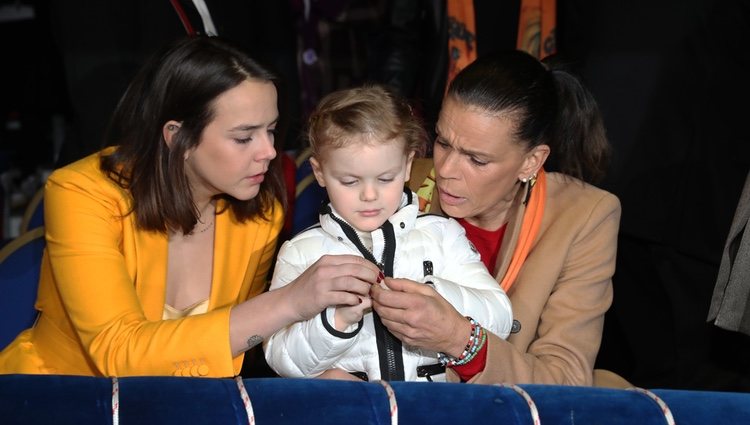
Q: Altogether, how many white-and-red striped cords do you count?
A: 5